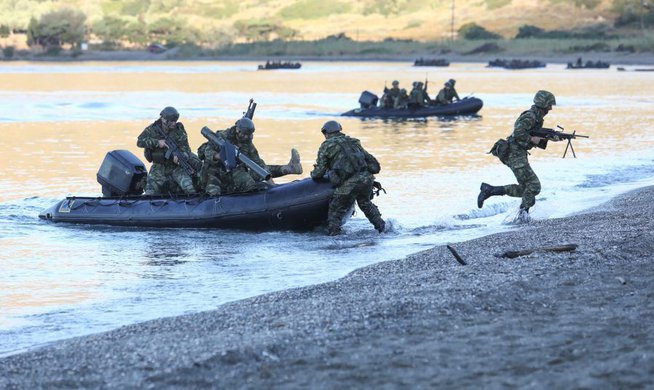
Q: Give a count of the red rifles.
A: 0